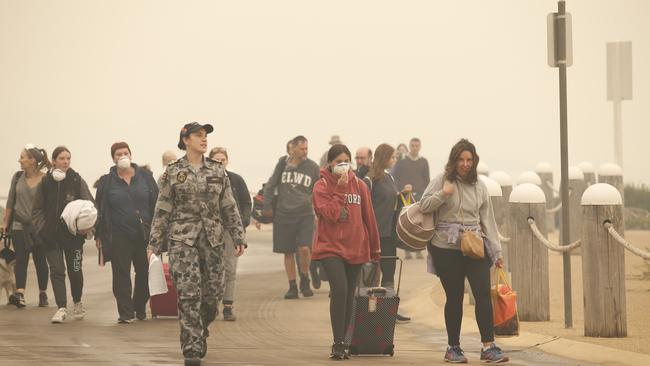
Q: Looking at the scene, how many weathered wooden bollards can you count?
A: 10